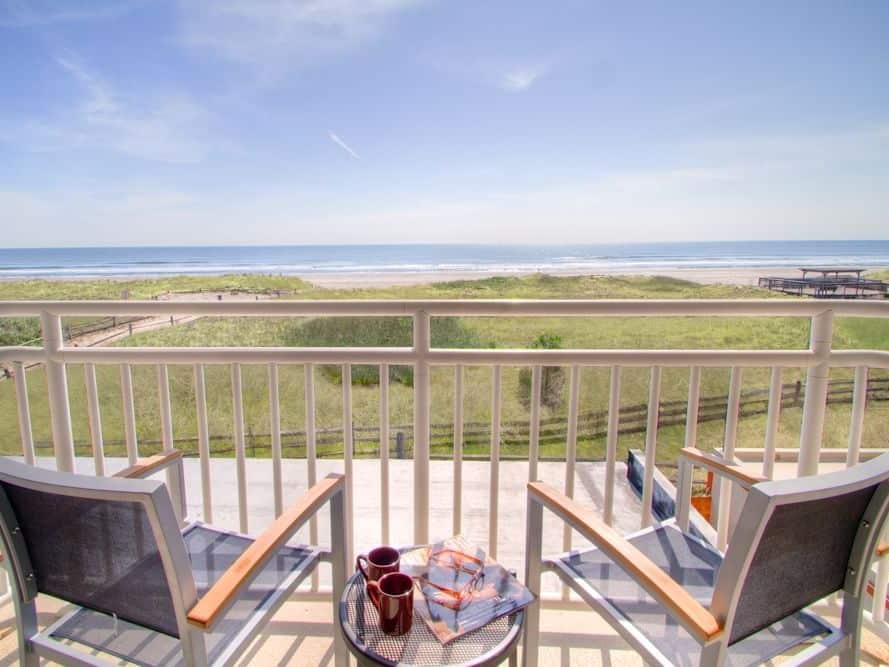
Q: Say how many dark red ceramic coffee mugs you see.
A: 2